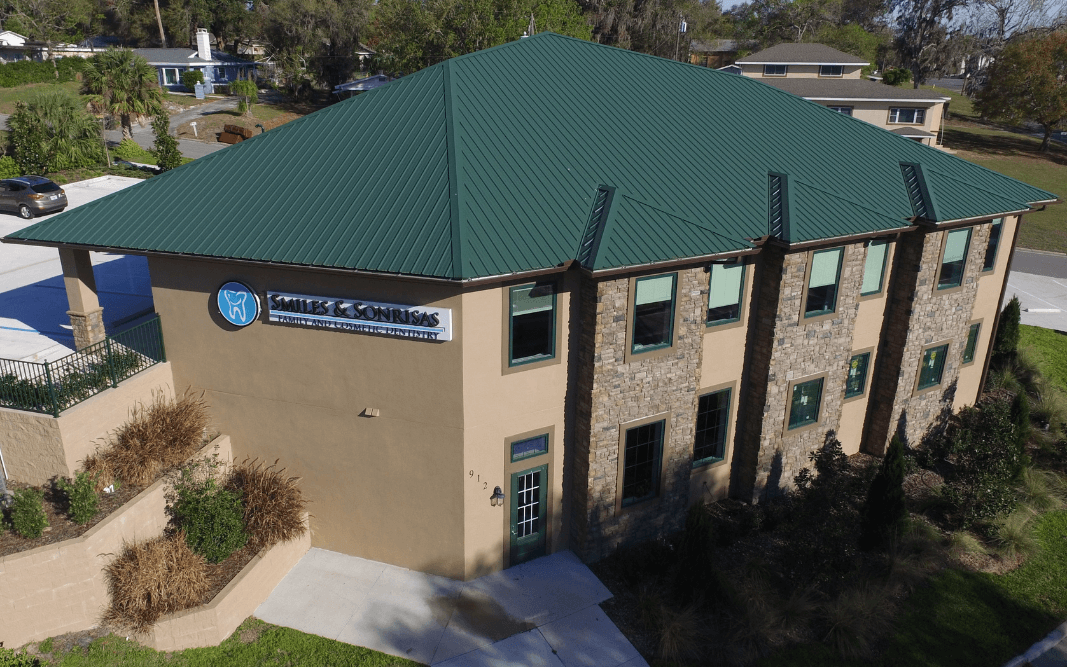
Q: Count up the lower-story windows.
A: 6